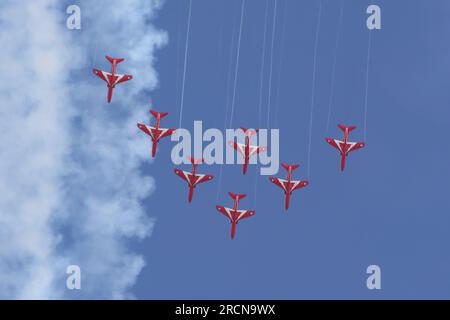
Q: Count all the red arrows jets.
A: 7